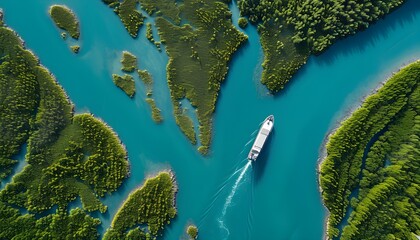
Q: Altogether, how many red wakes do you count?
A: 0